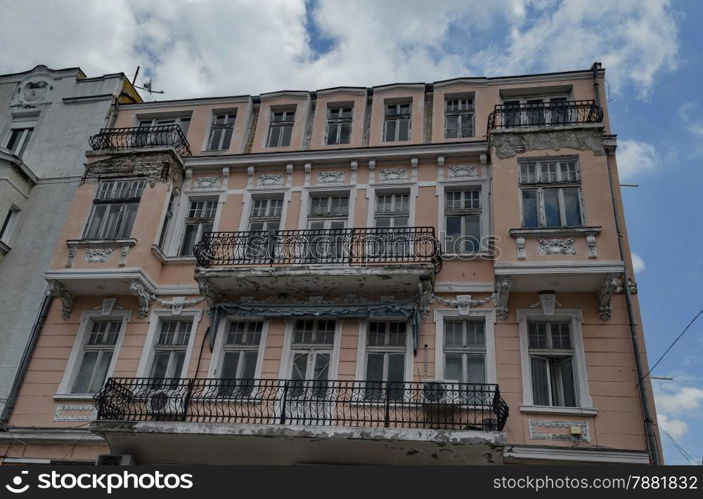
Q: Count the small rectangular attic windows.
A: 5